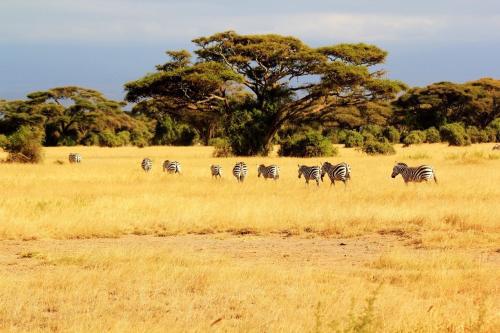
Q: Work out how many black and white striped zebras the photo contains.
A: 9